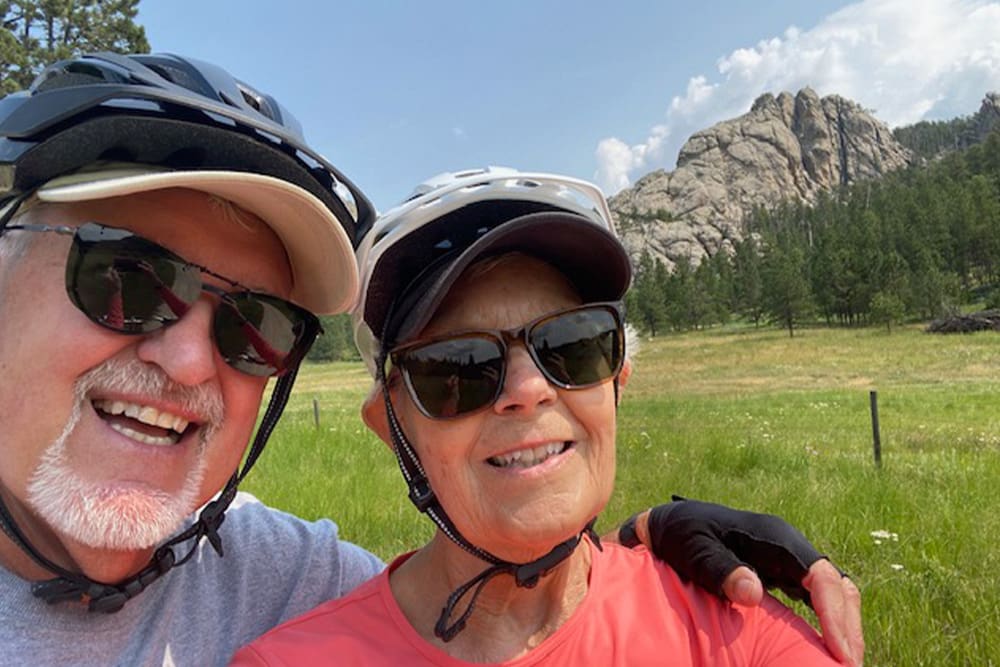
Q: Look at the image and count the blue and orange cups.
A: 0